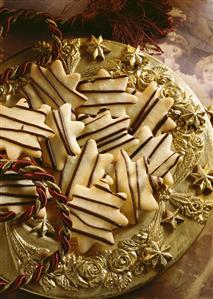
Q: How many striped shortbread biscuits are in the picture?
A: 11